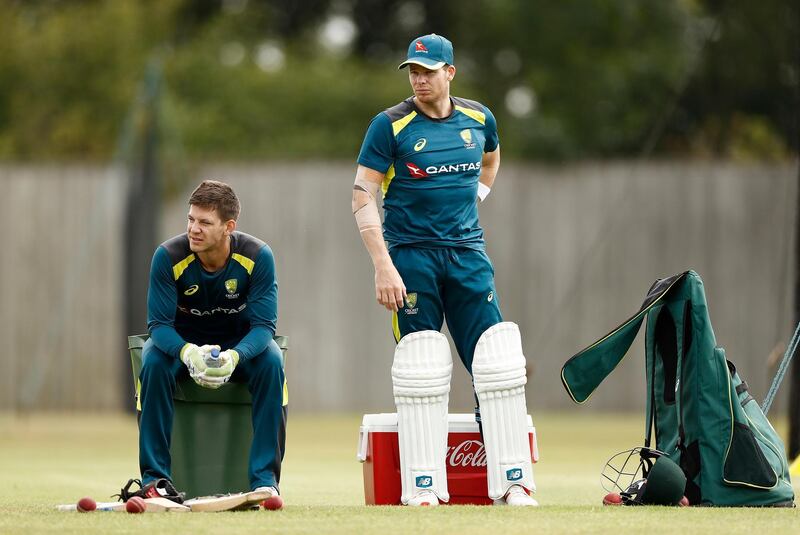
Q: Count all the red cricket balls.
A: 5